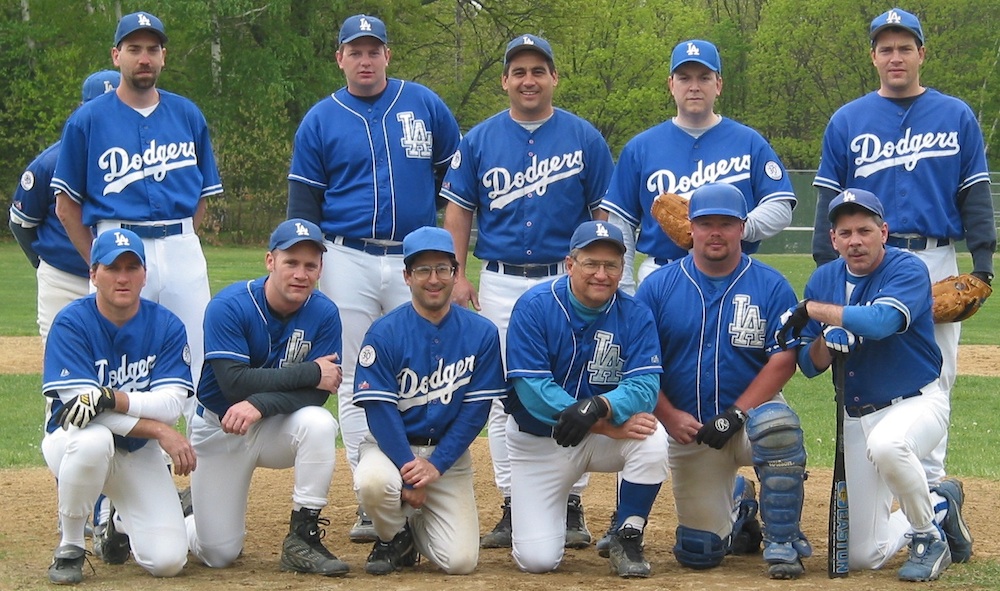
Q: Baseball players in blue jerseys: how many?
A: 12